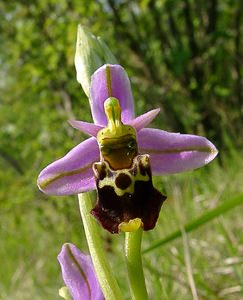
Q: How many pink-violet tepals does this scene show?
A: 6